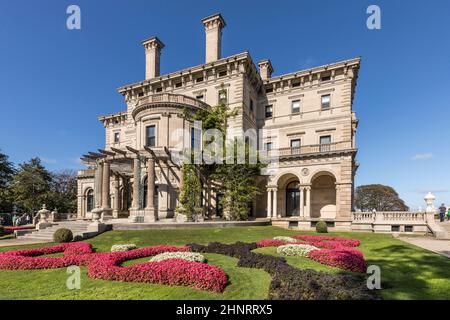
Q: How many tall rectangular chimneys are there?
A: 3